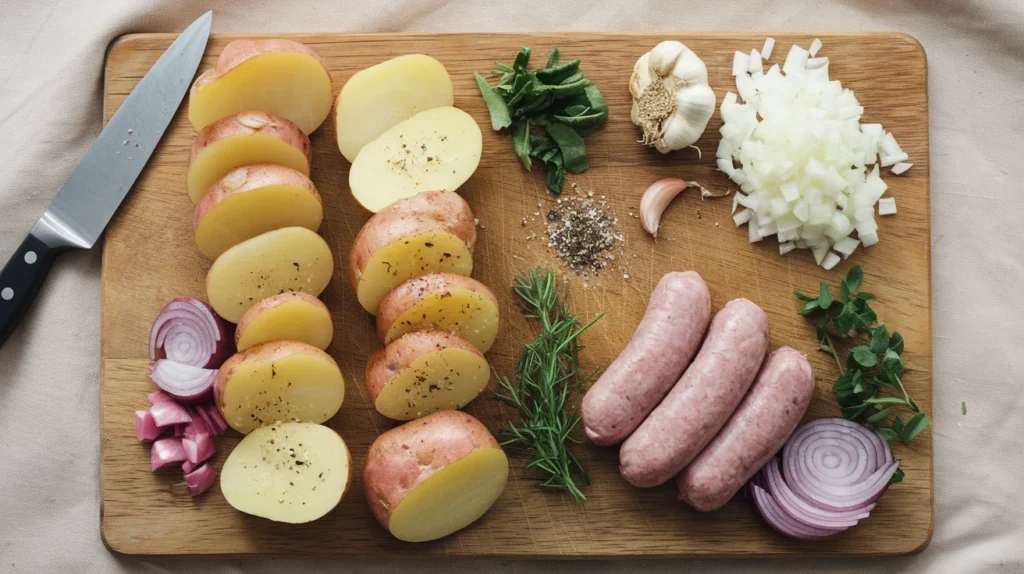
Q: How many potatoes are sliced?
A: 13